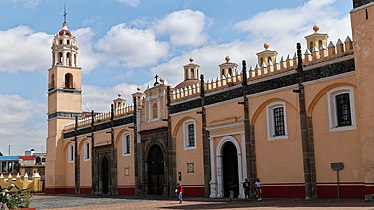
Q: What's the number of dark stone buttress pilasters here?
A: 8